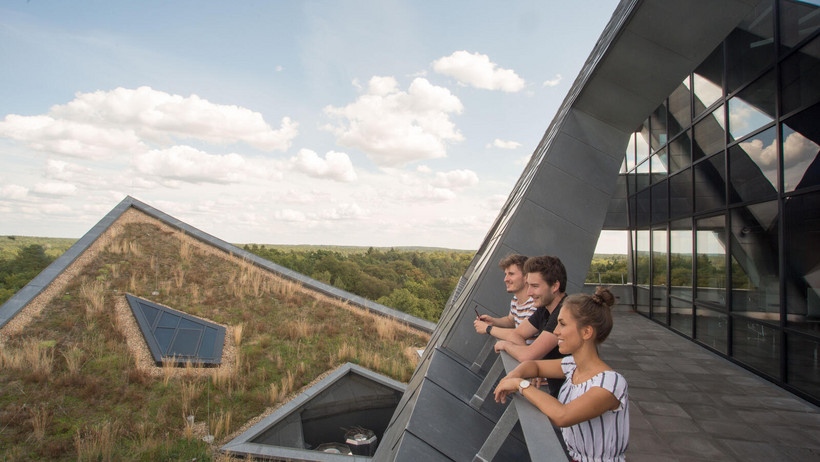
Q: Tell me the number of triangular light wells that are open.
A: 1